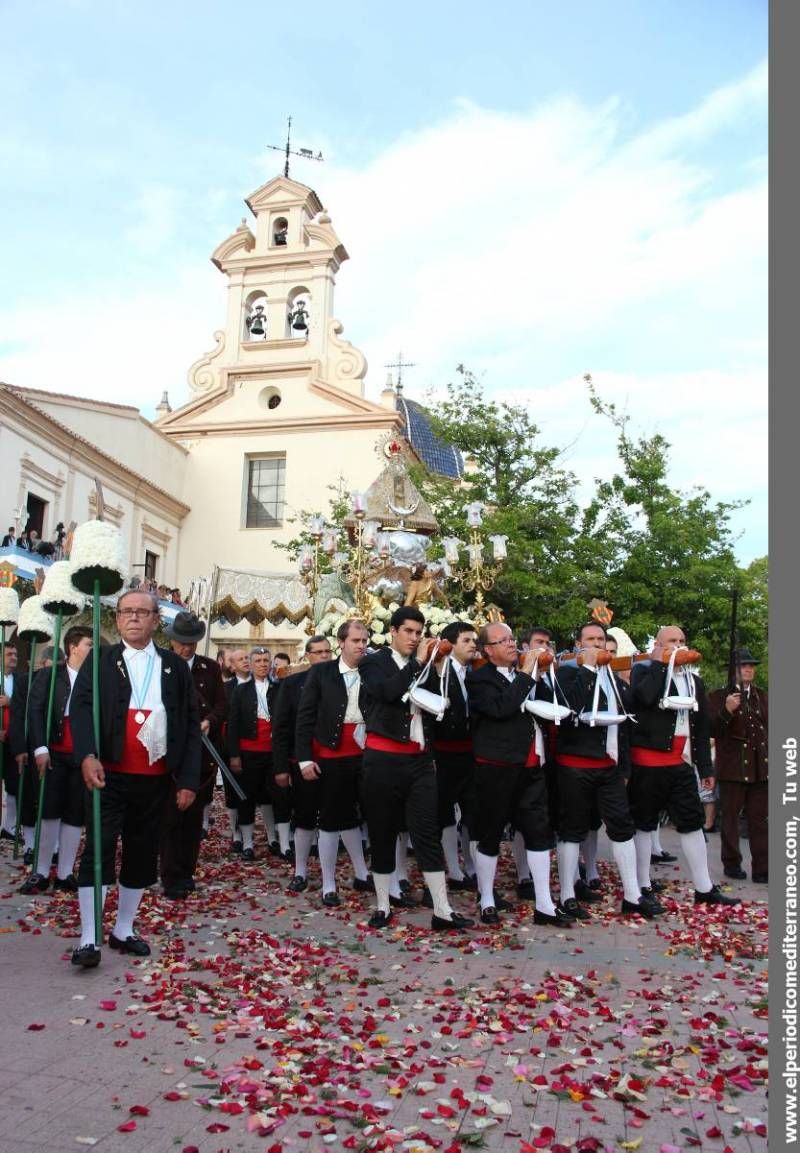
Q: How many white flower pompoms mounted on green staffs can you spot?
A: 4